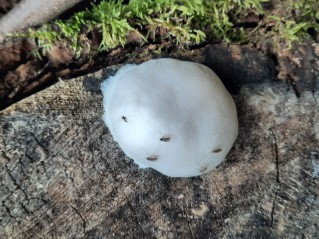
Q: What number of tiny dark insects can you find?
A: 5